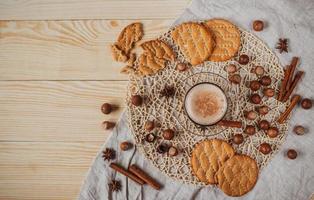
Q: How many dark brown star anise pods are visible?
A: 4